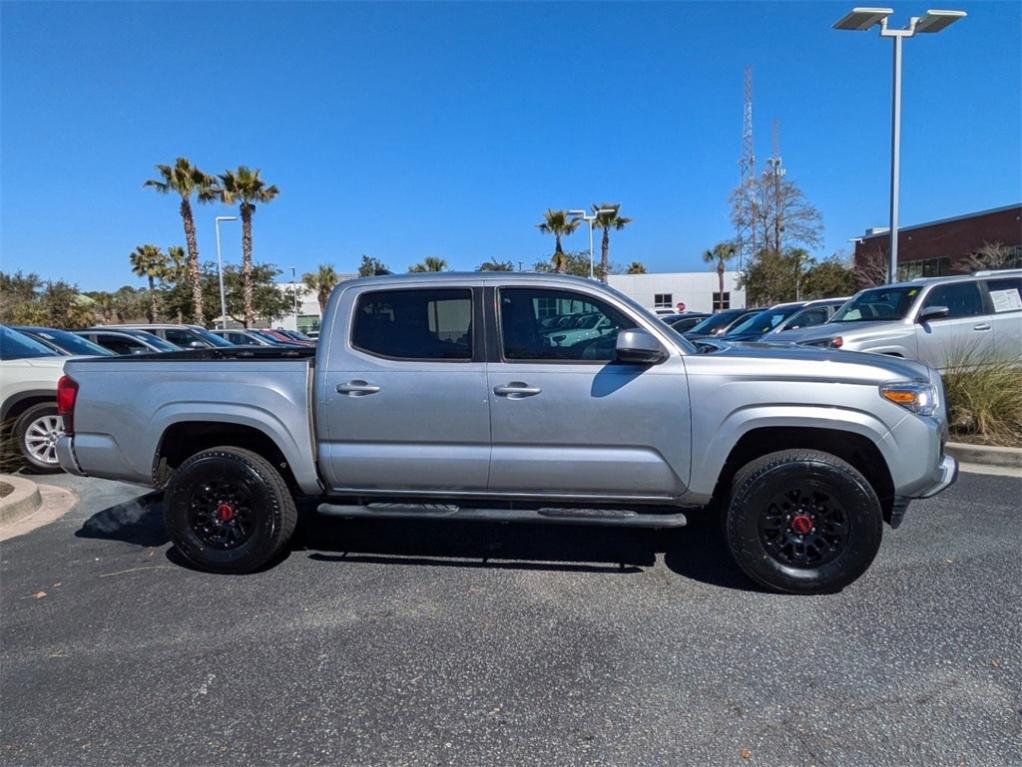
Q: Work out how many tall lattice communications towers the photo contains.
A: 2